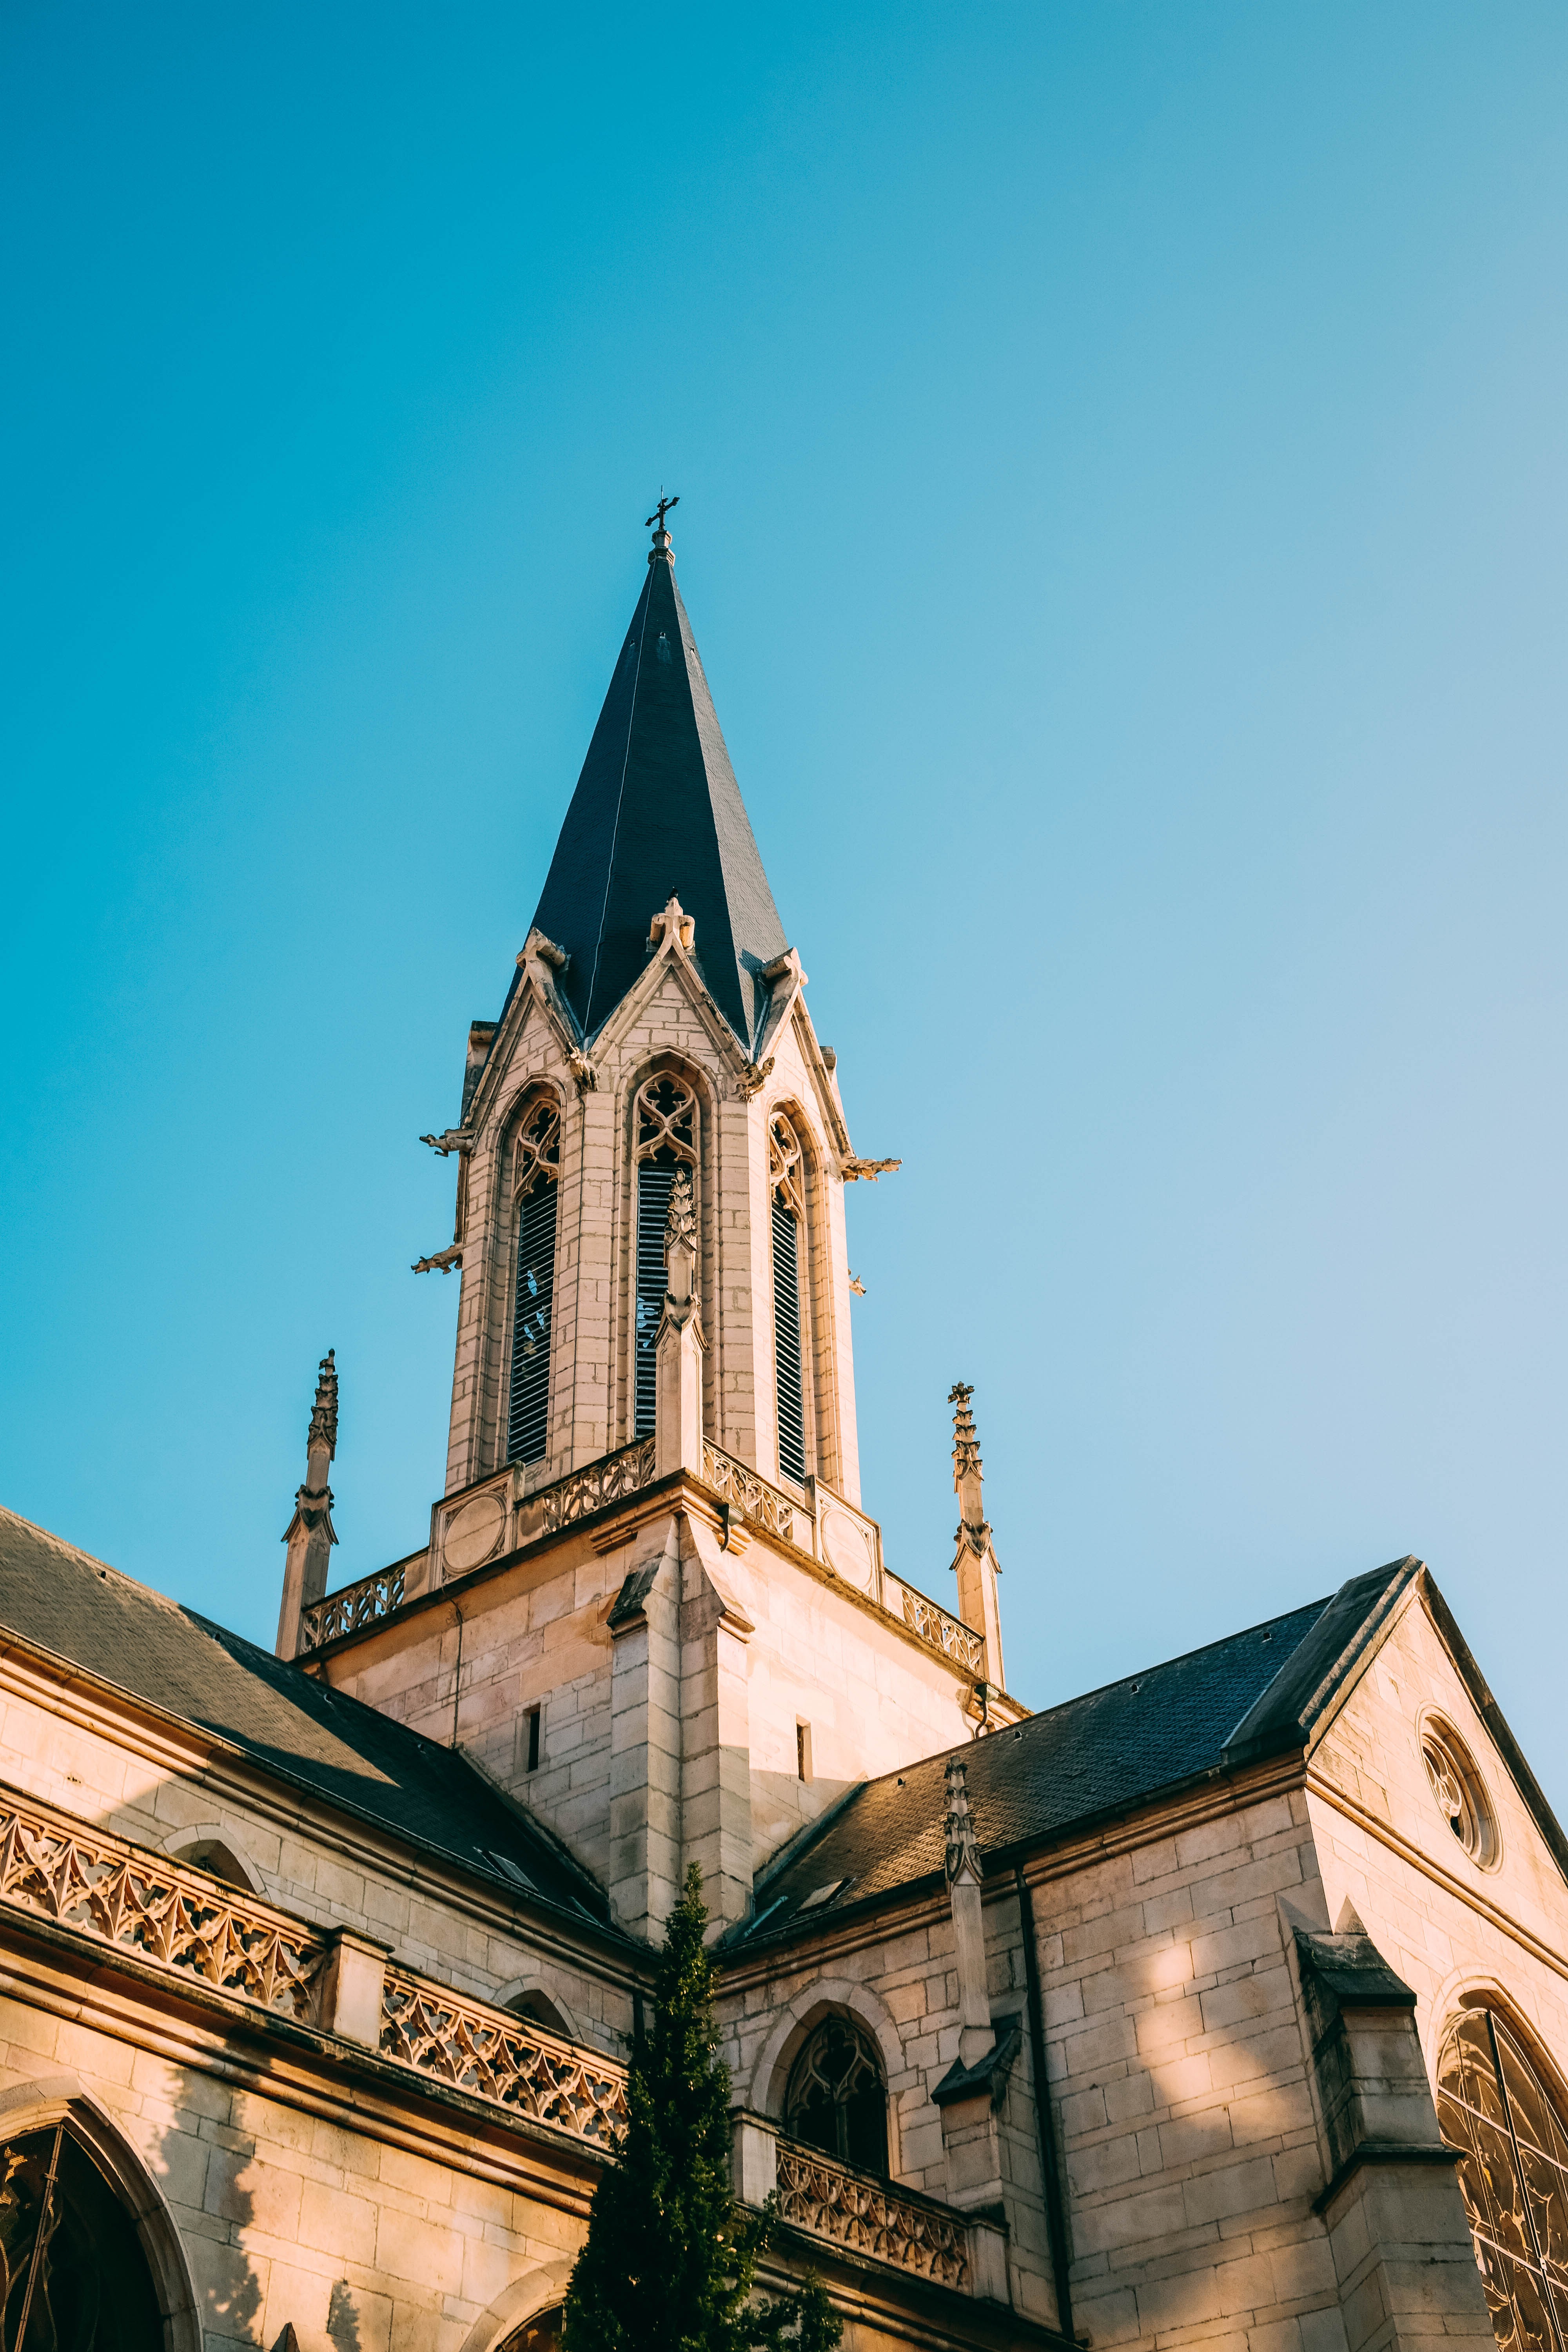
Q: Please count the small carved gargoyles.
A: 6